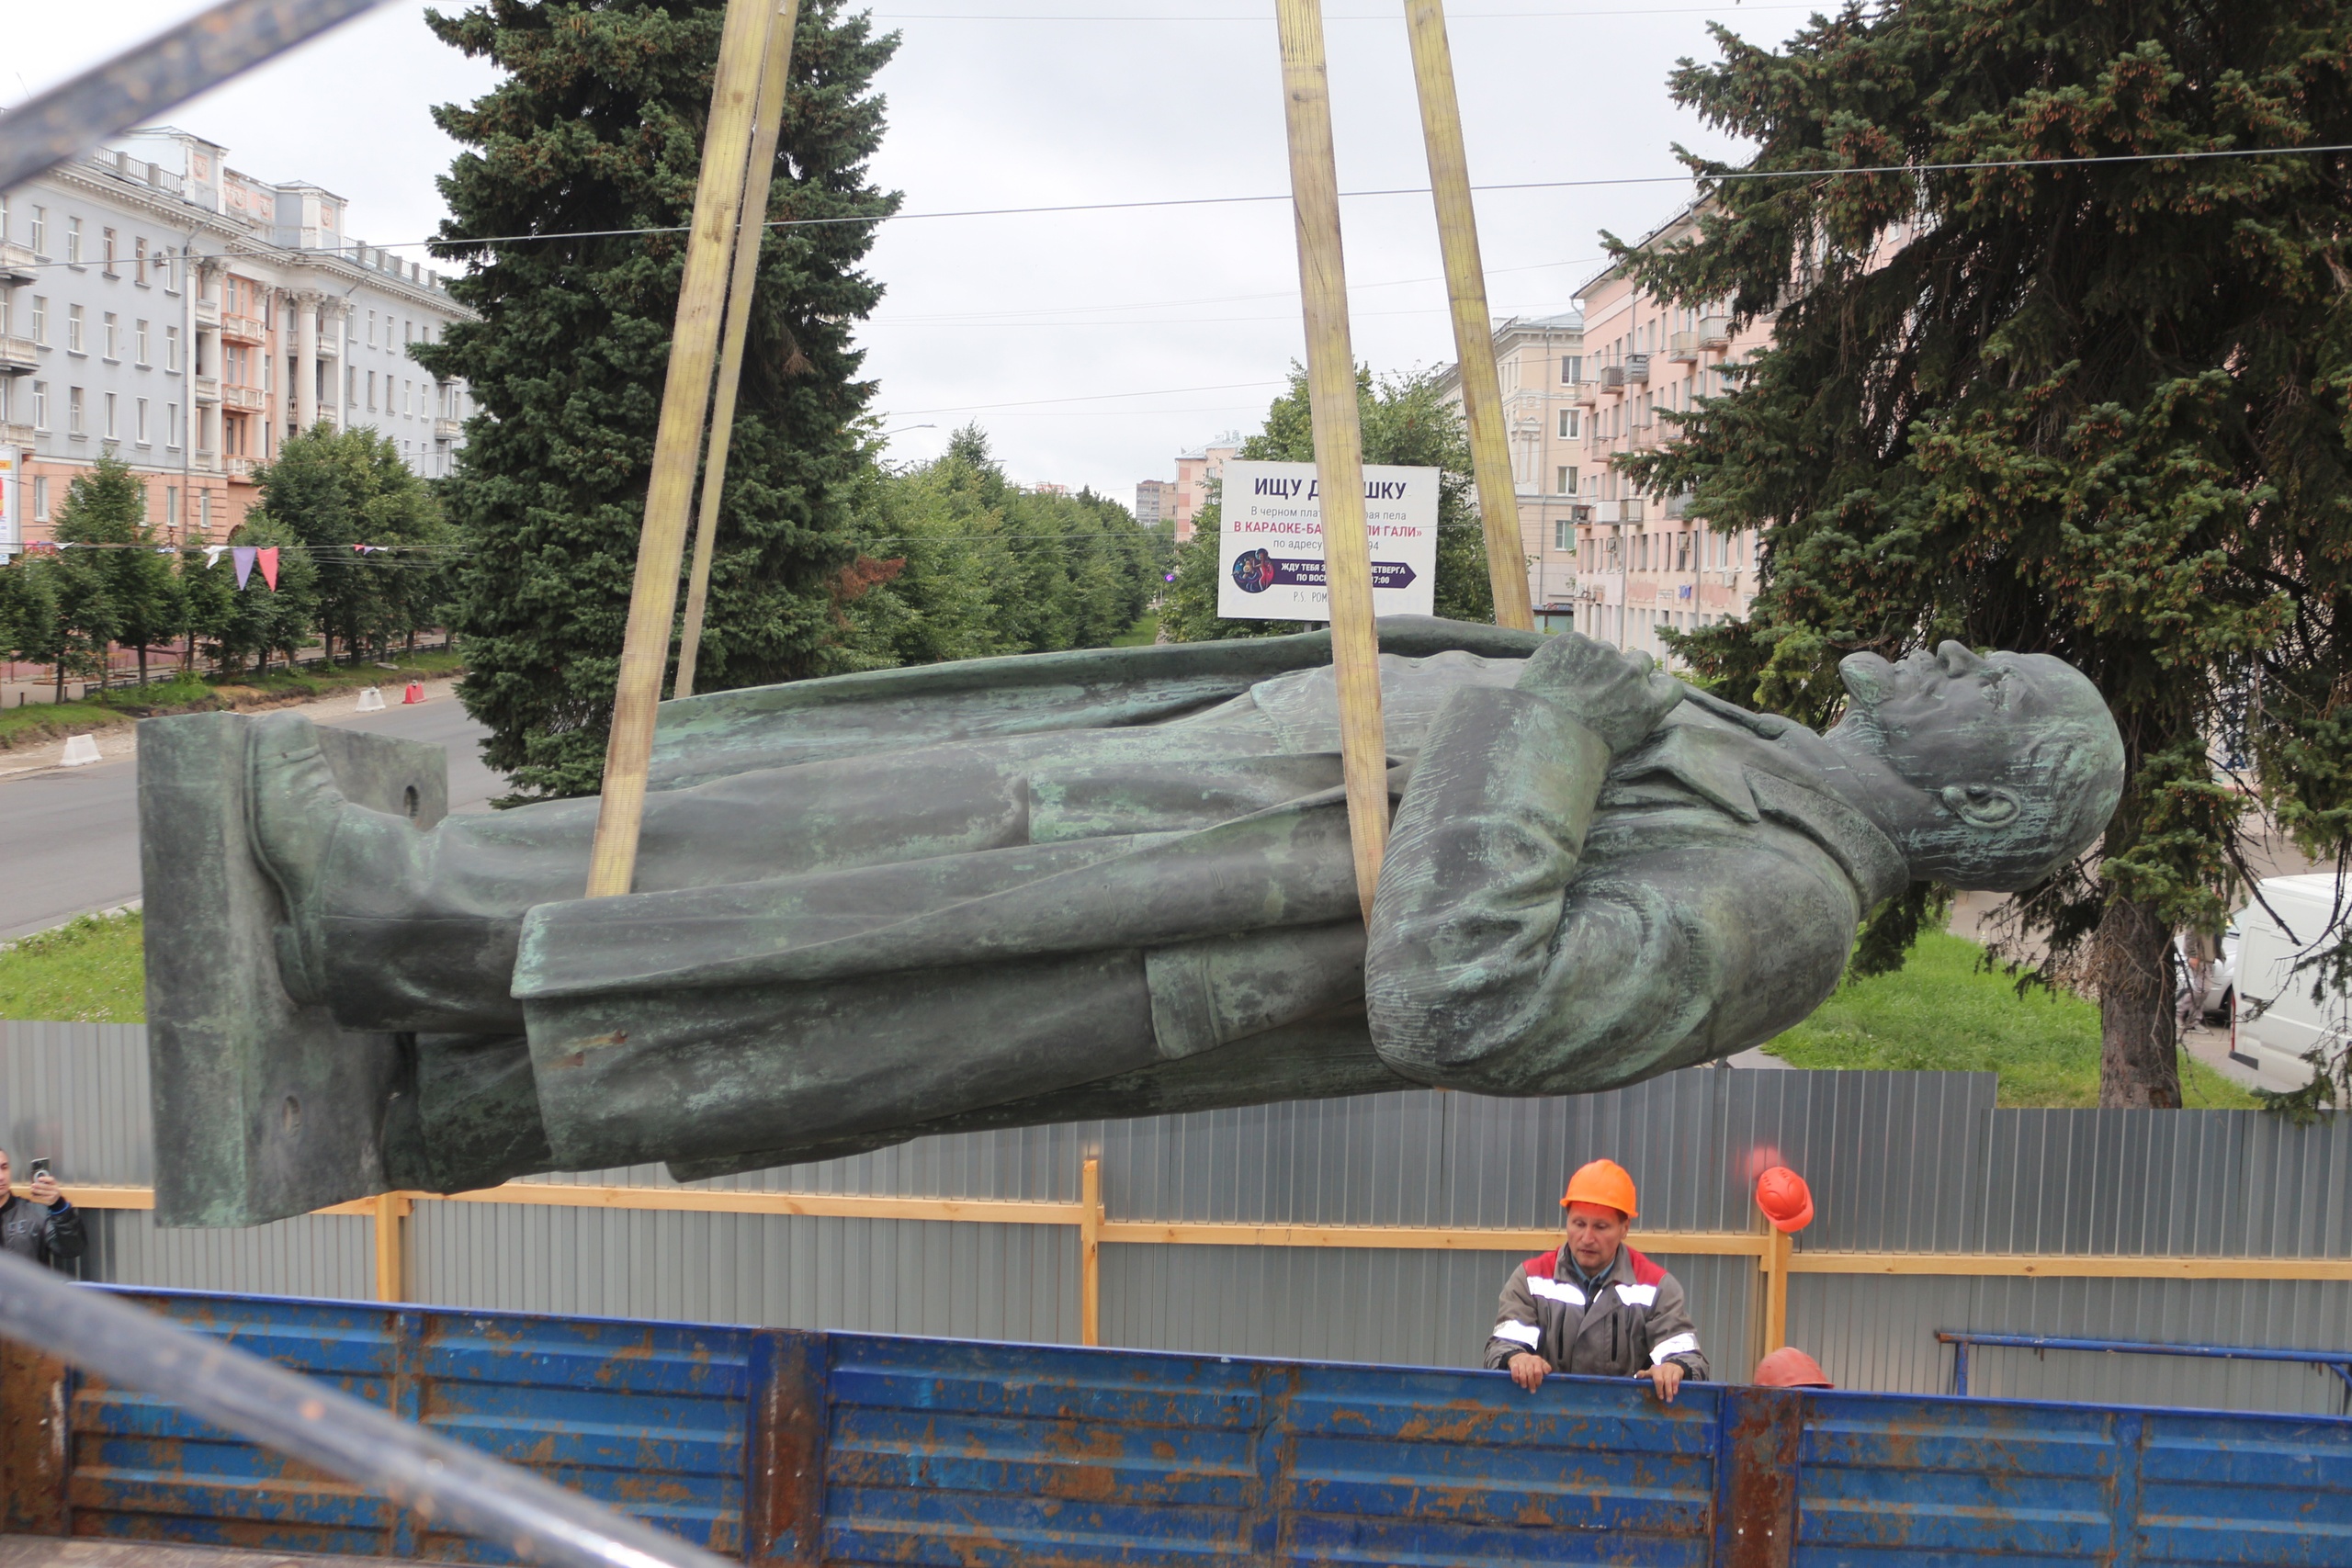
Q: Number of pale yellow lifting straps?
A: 4